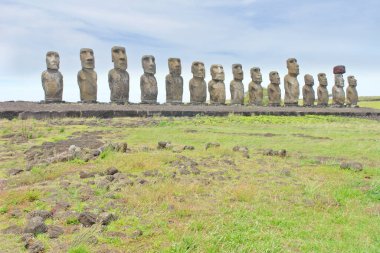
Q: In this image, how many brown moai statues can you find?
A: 15